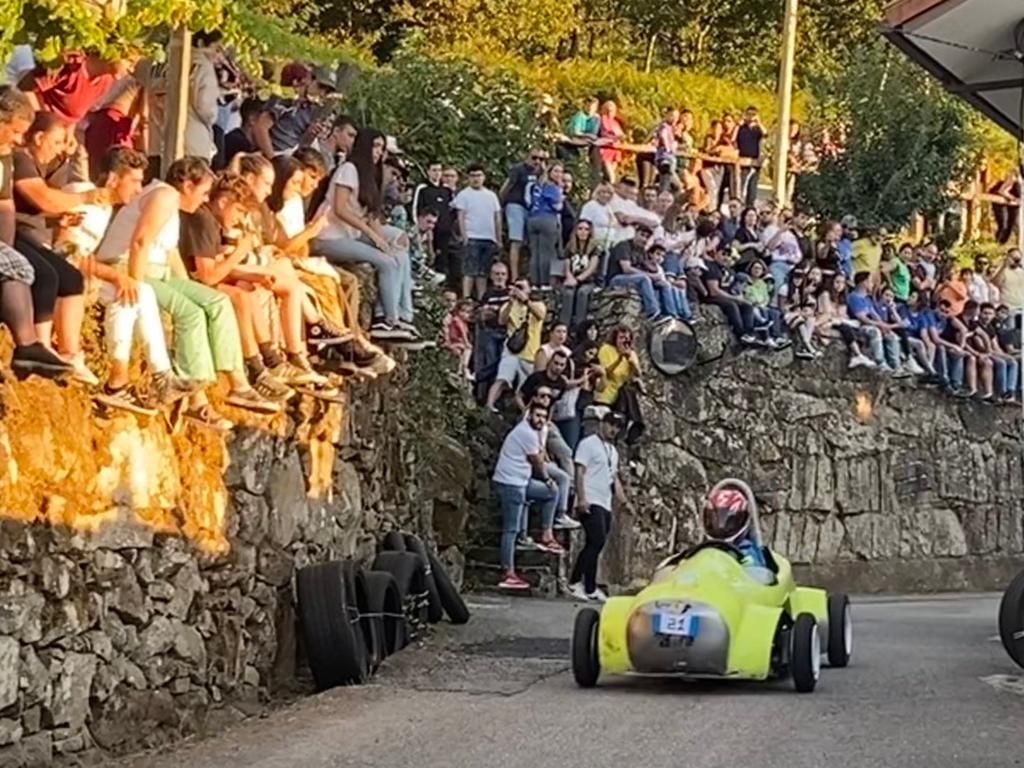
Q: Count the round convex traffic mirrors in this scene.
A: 1